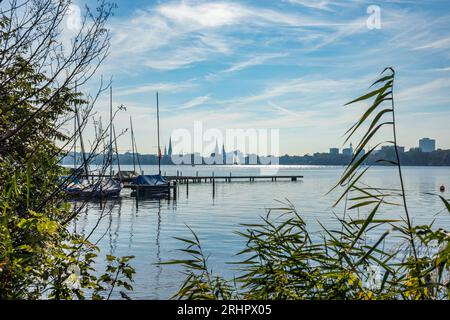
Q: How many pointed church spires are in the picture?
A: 4